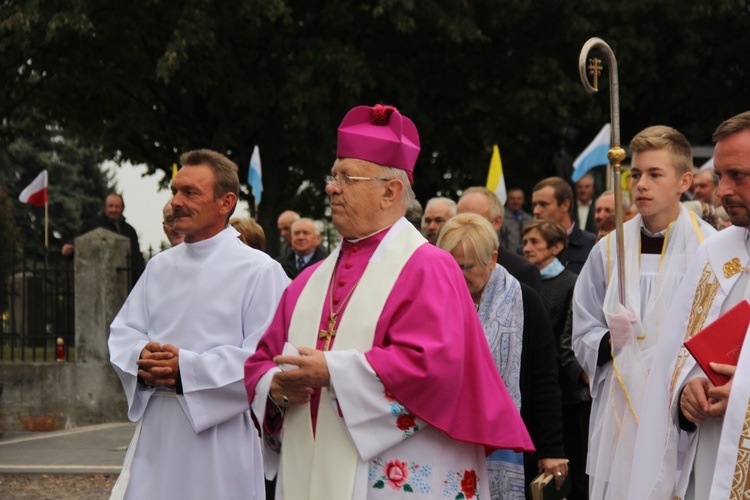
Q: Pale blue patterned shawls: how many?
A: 1